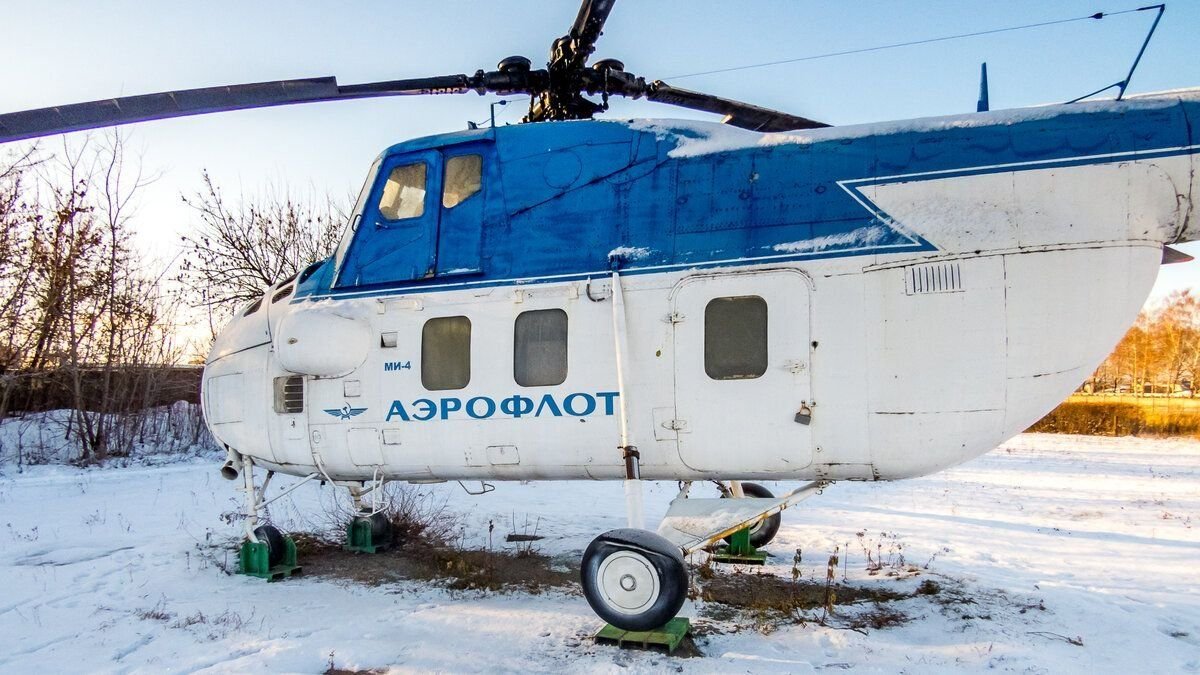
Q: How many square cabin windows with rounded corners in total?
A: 3